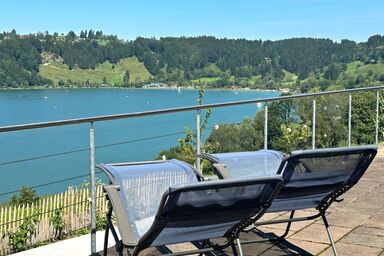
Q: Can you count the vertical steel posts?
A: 6